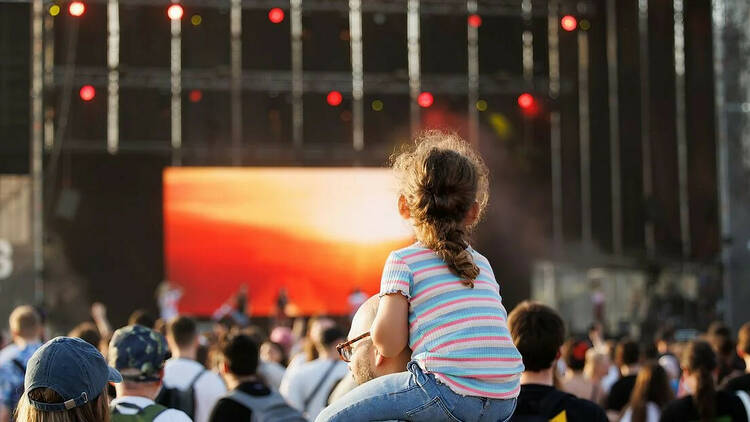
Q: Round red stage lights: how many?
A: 10